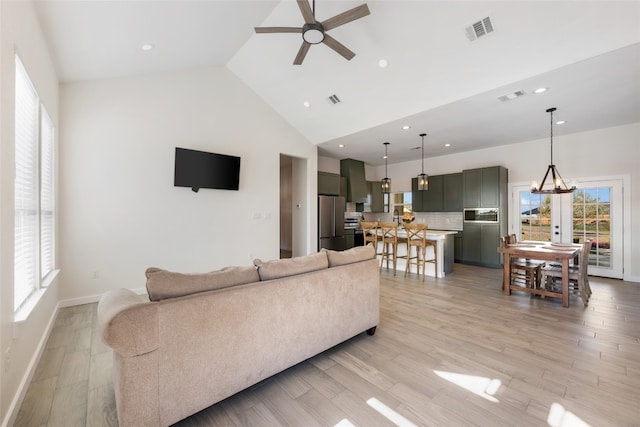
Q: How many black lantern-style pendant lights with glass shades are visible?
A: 2